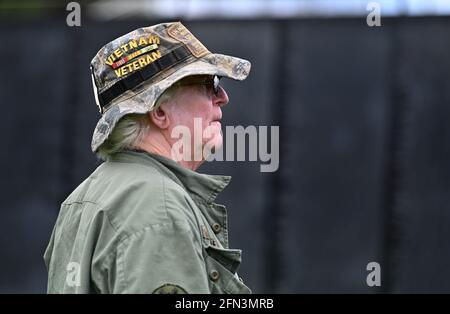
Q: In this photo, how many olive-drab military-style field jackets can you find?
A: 1